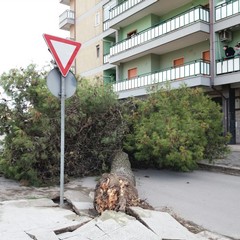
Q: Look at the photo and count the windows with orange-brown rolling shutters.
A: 3